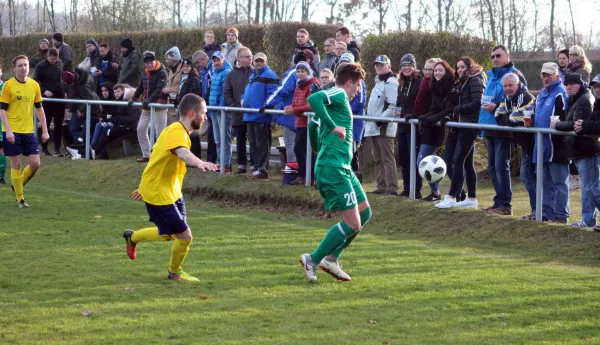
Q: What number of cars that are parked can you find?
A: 0